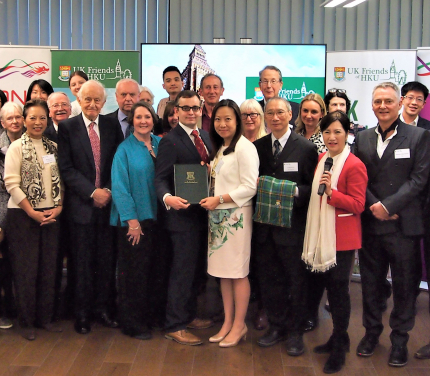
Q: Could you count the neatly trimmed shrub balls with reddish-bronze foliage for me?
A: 0